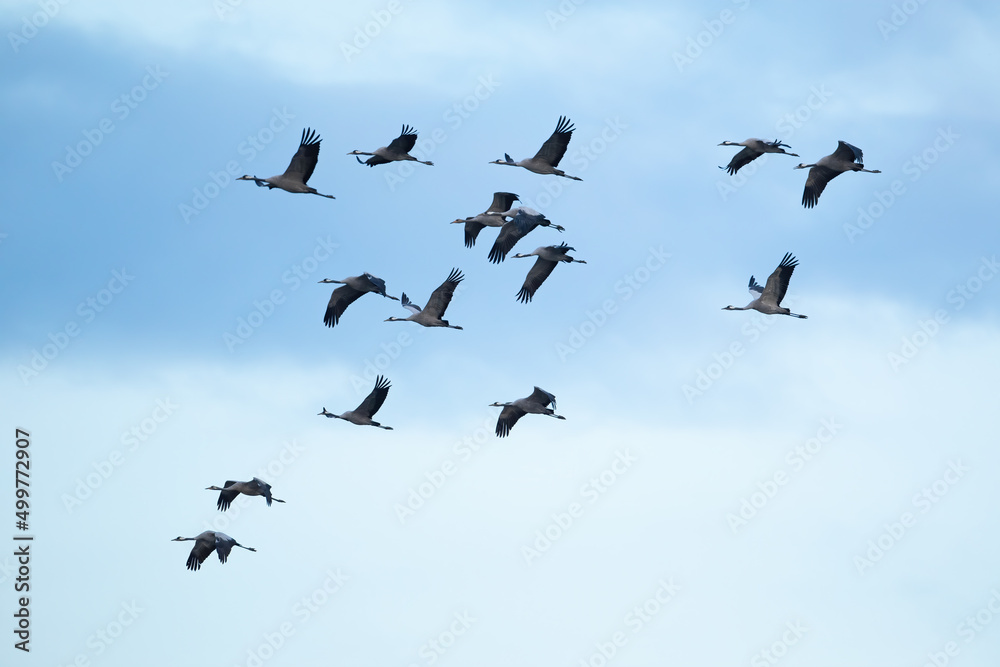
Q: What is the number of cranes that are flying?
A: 15